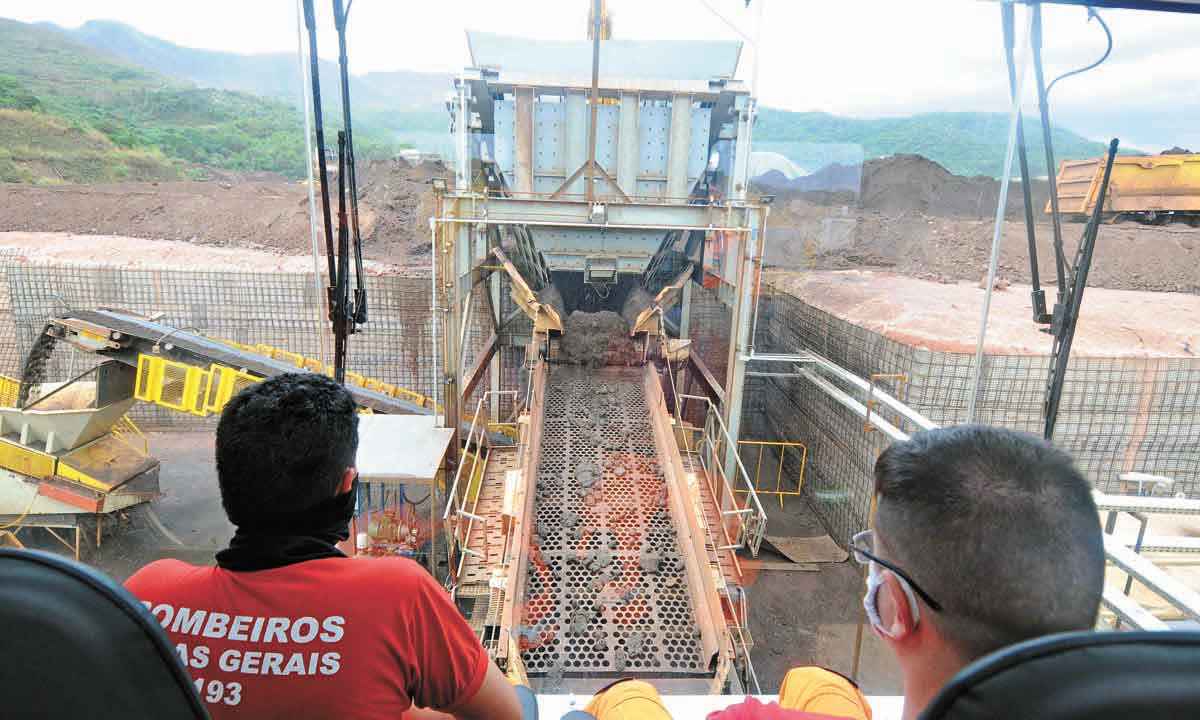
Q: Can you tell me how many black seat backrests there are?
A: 2